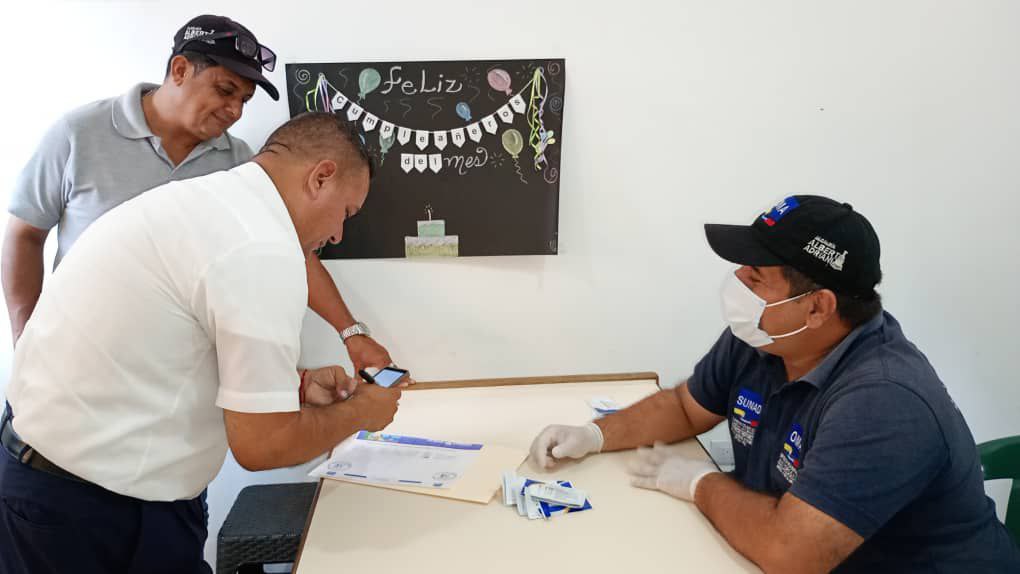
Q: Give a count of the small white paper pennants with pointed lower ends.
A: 15